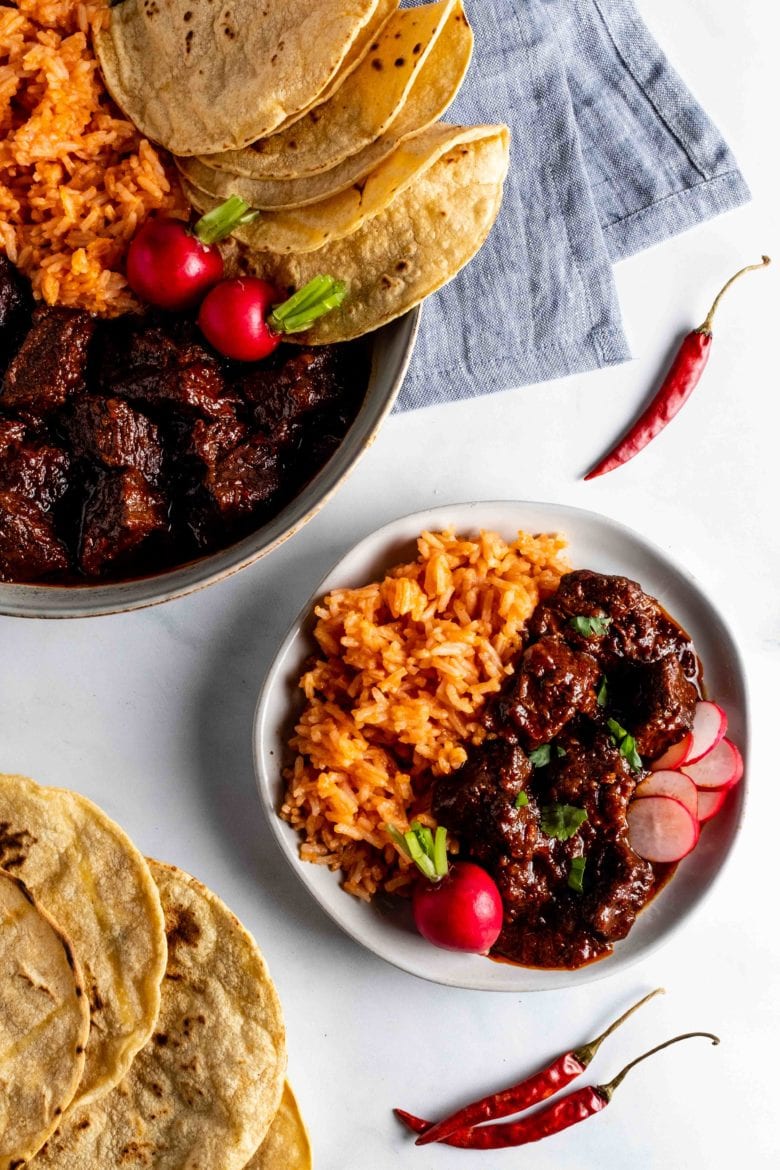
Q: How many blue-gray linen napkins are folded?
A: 1